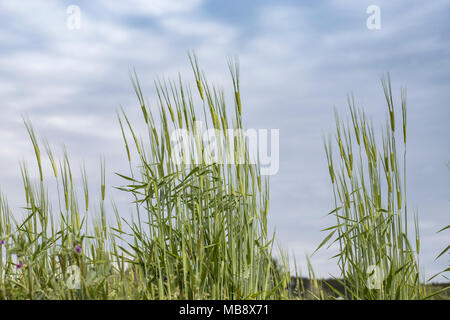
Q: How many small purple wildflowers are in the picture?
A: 3